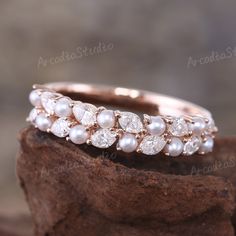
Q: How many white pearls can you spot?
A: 10